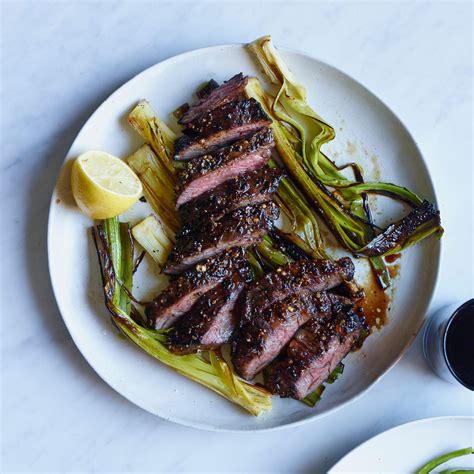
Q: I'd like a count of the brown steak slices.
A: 10